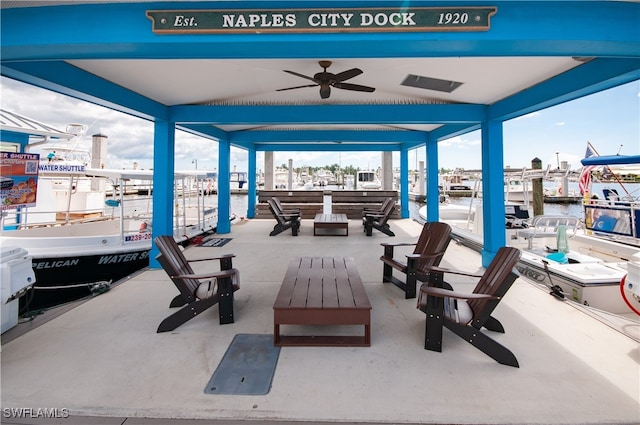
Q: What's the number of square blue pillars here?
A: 6